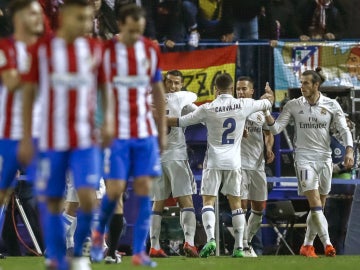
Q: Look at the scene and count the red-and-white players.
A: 3